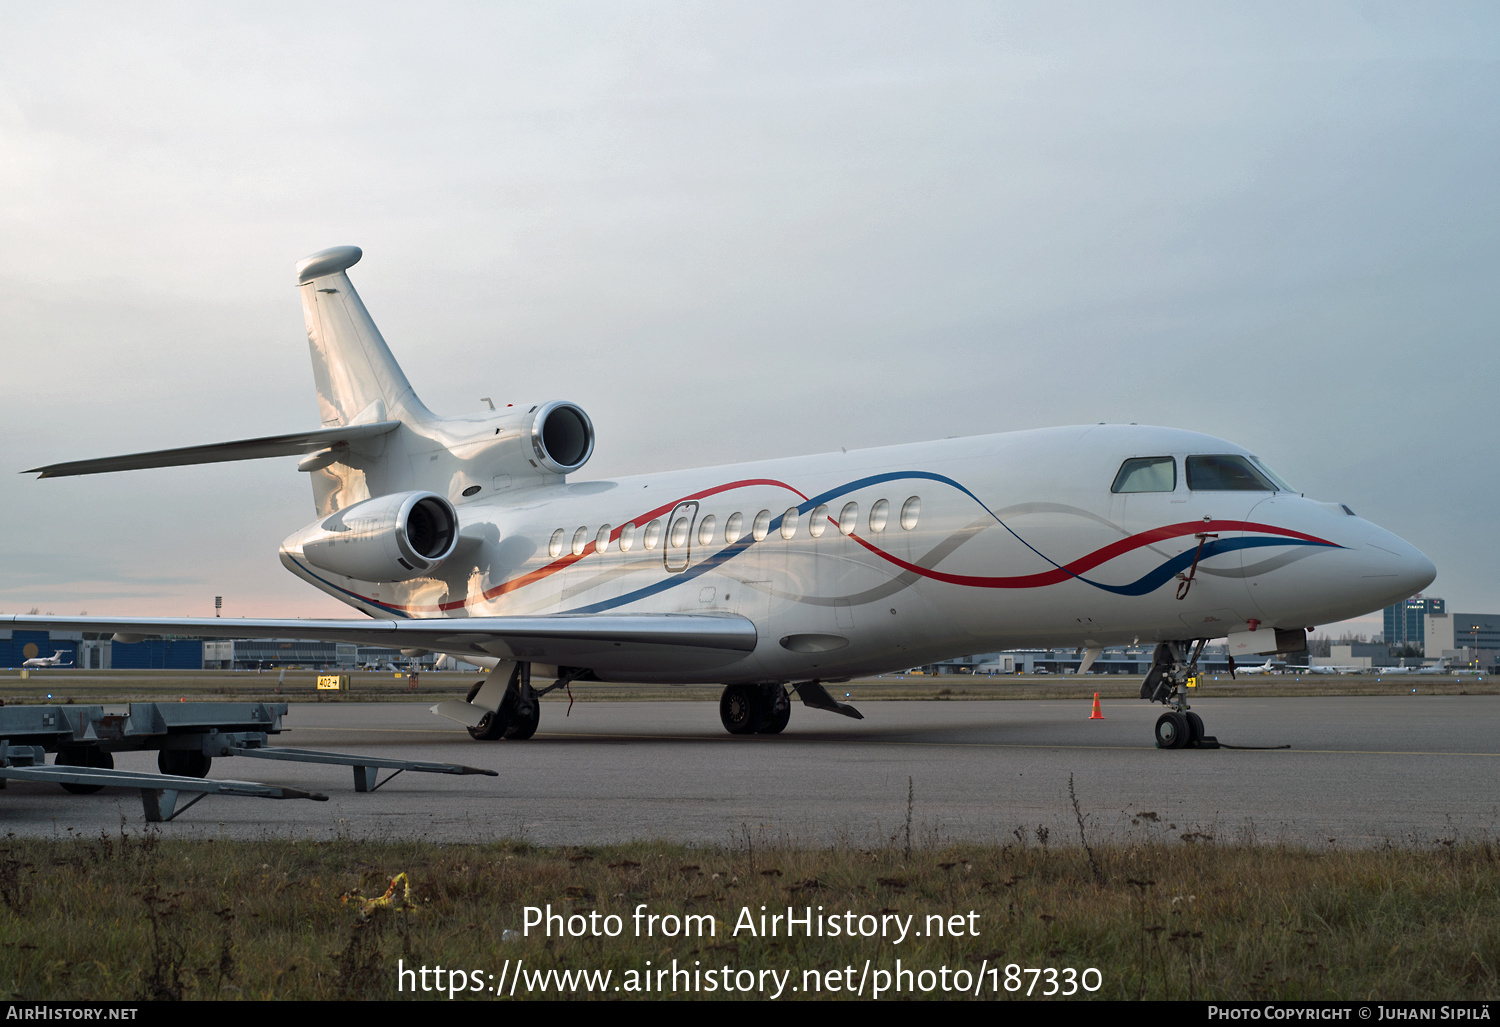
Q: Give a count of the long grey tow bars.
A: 2